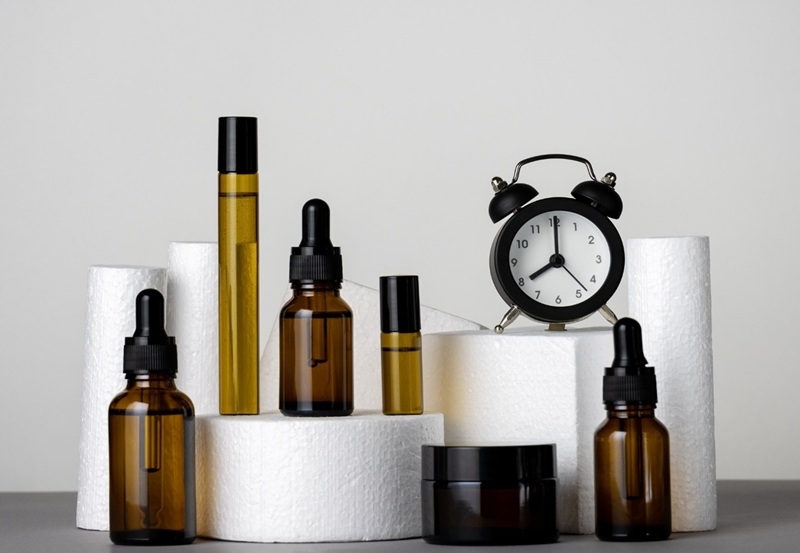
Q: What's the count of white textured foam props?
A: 6